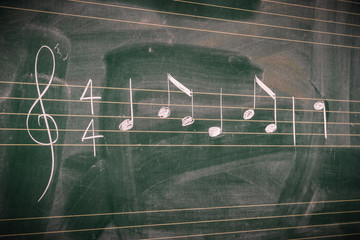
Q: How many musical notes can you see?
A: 7